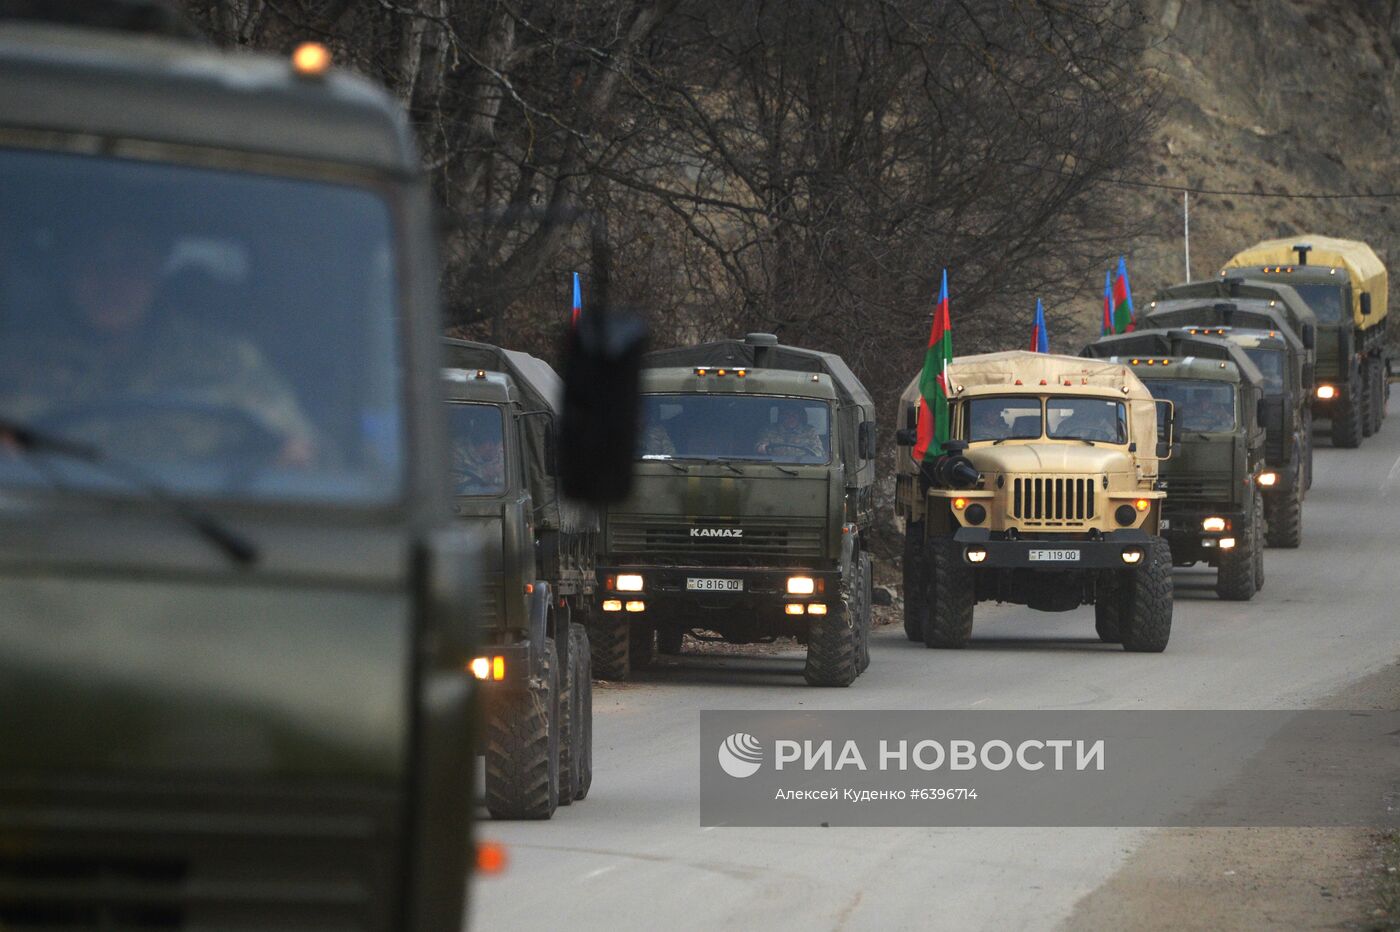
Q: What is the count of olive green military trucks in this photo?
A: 7